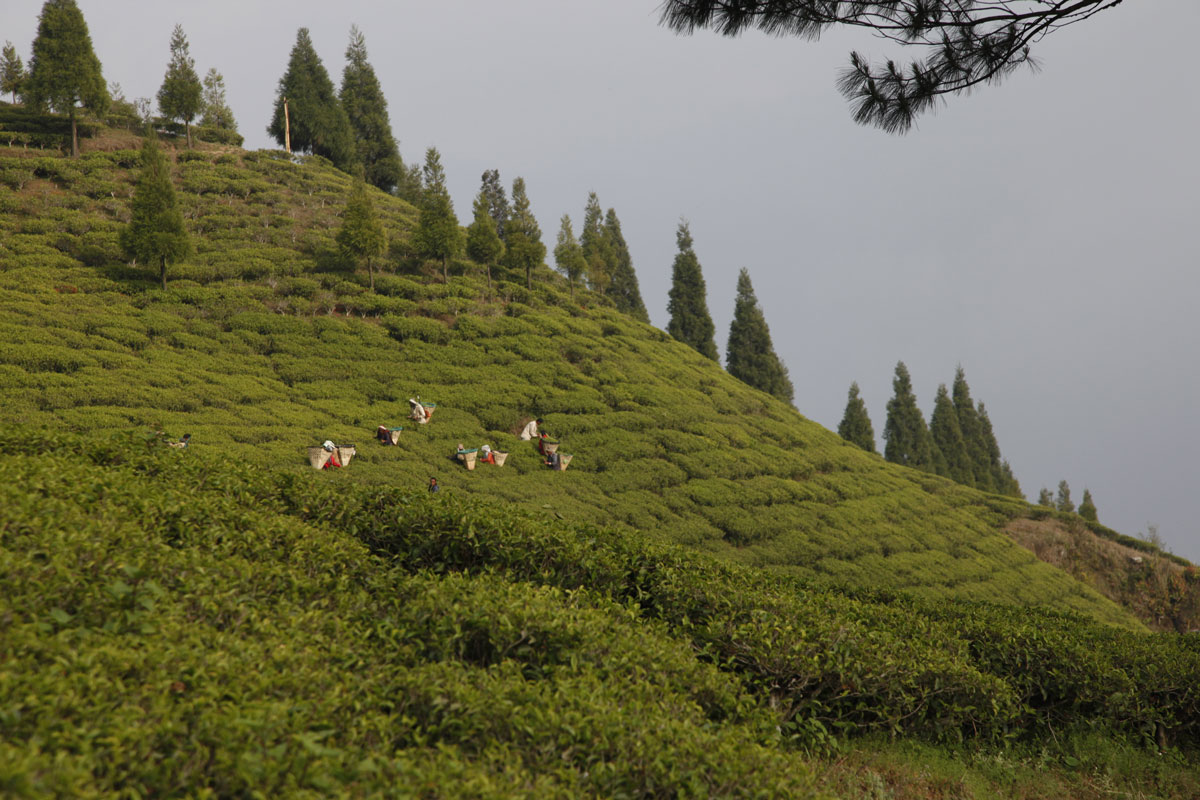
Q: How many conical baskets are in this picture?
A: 8